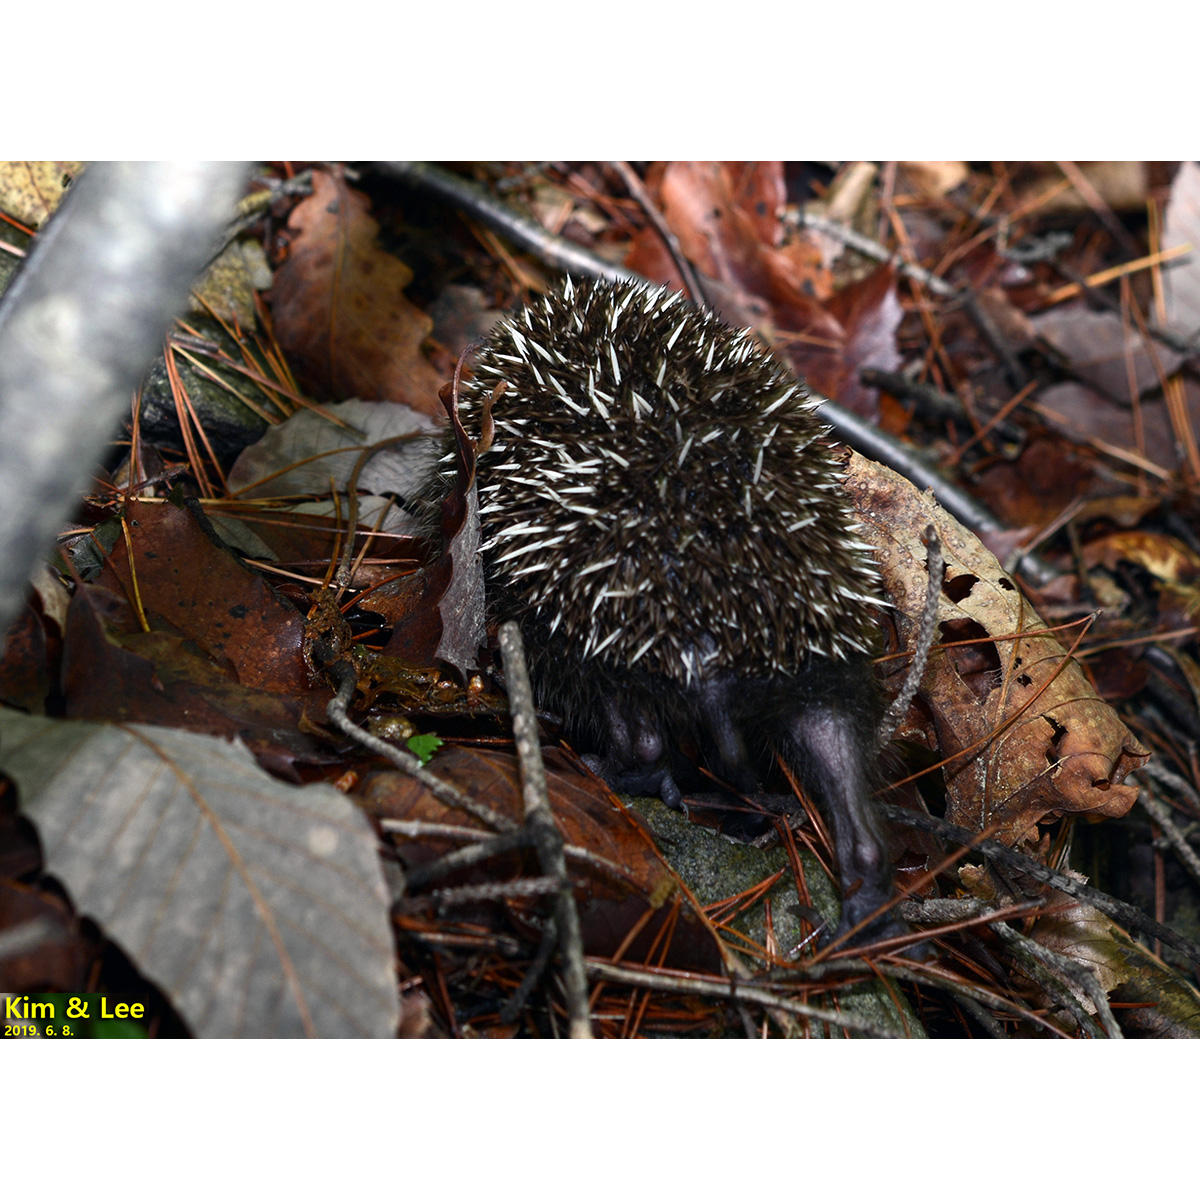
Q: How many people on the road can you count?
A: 0